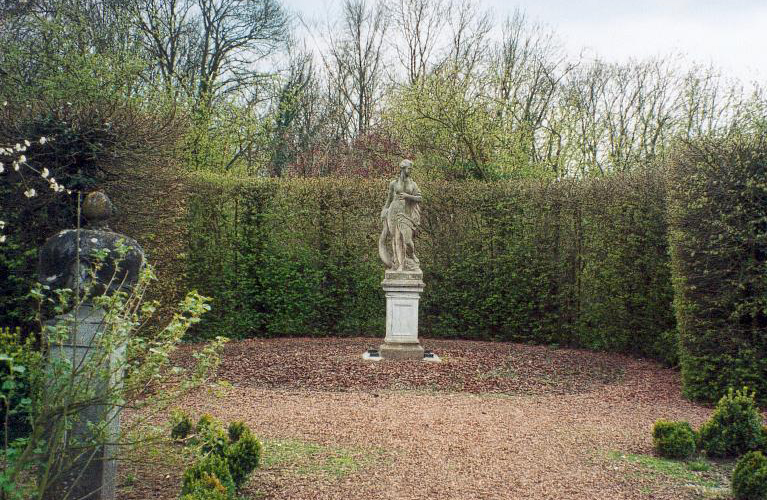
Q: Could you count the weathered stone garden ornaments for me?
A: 2